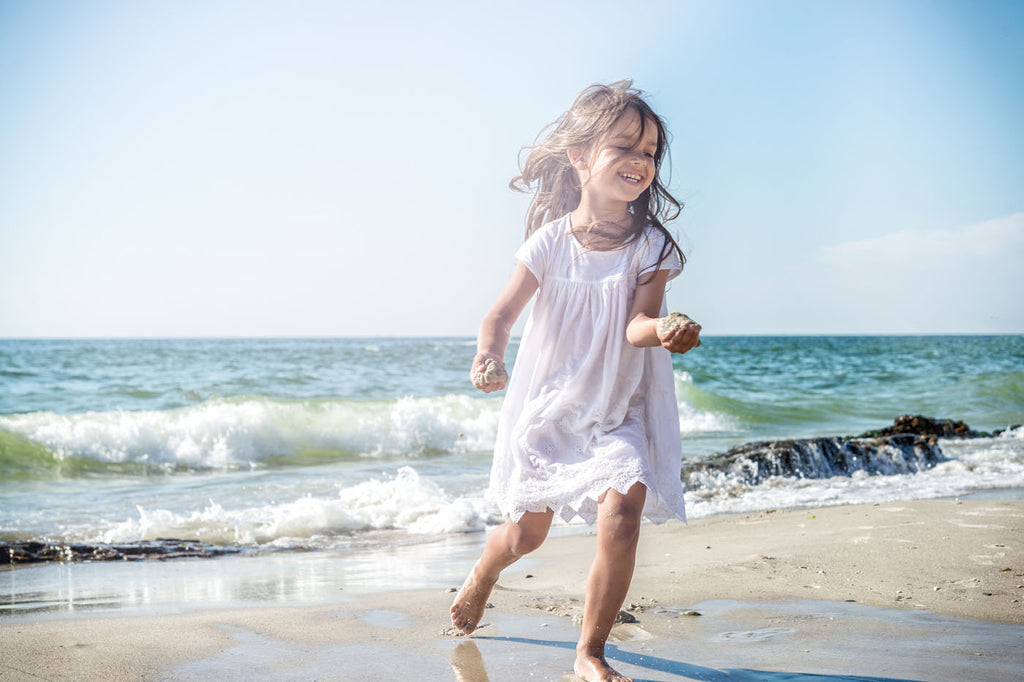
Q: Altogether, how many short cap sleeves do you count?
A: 2